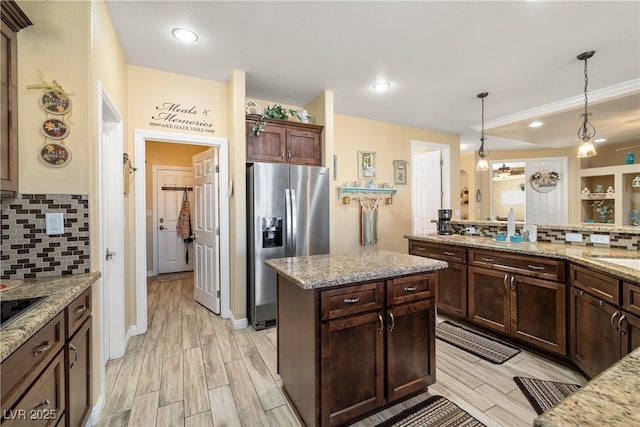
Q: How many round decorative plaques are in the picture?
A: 3